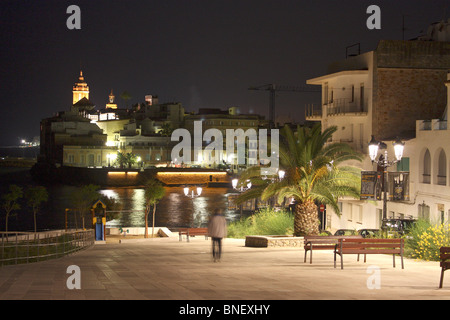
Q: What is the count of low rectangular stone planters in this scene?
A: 1